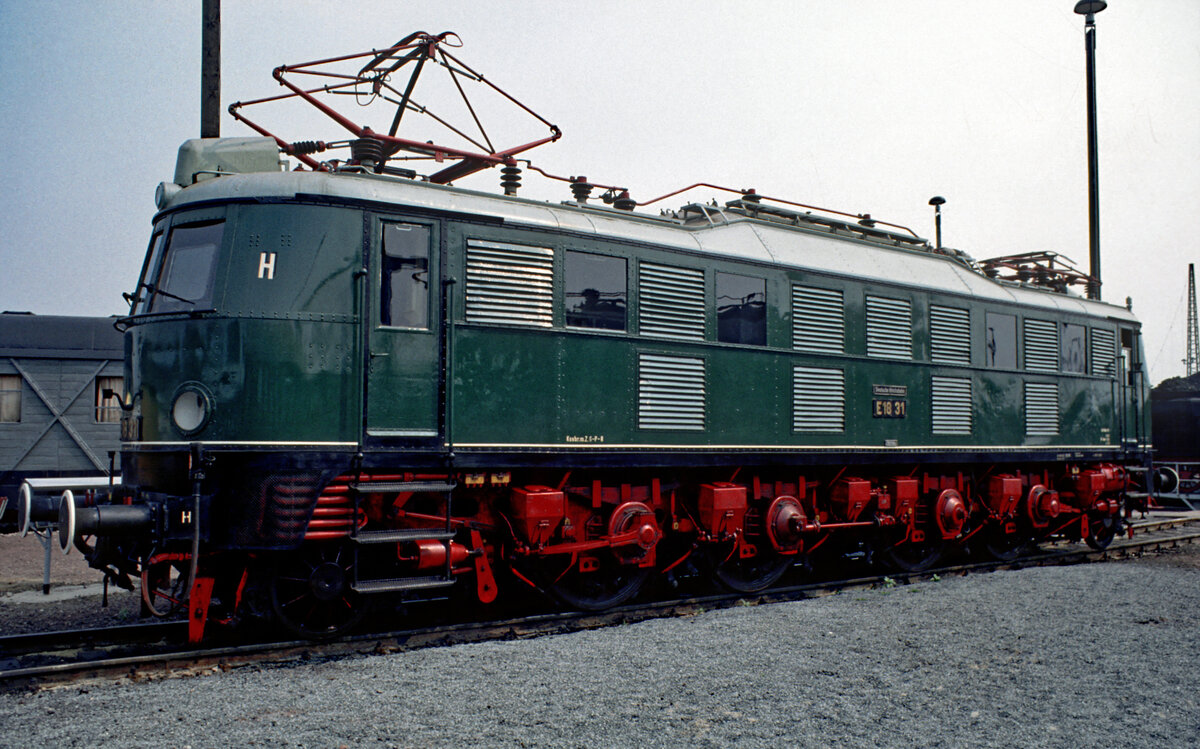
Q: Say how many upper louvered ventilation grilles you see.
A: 7